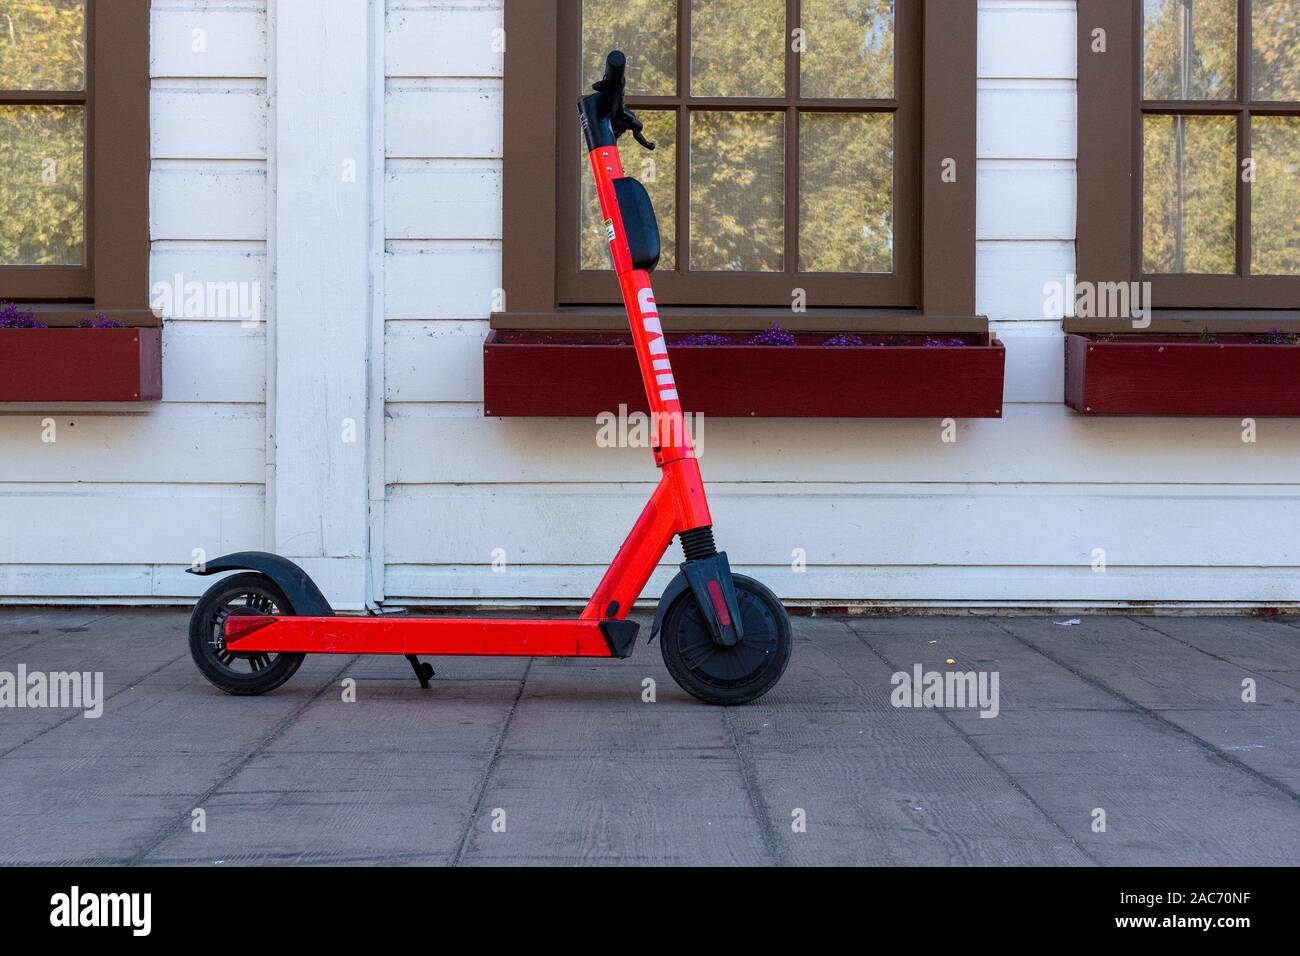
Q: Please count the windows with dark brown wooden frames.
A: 3